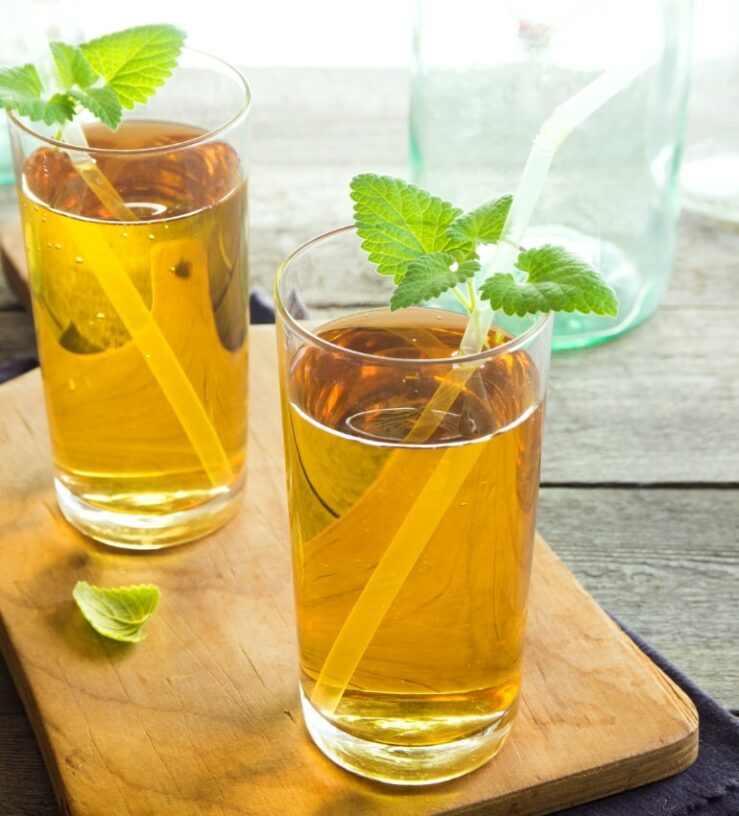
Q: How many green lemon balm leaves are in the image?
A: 9